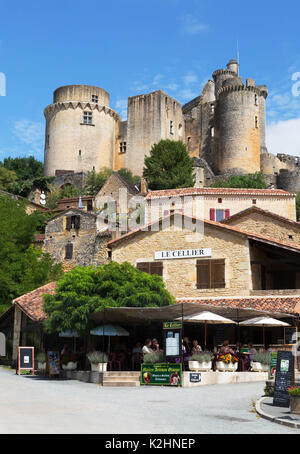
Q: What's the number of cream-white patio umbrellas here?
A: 2